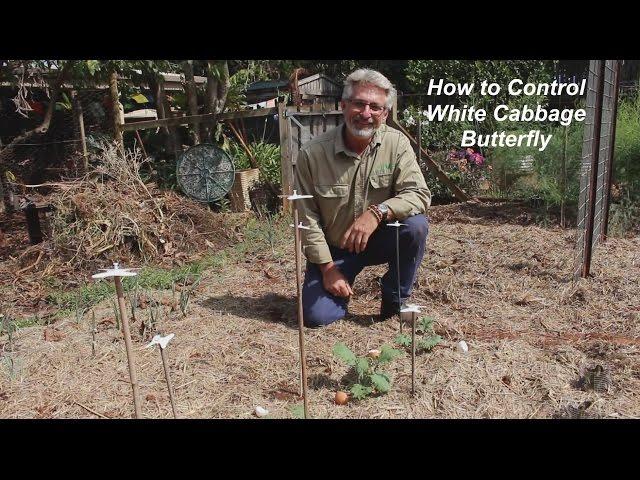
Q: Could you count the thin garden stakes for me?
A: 6